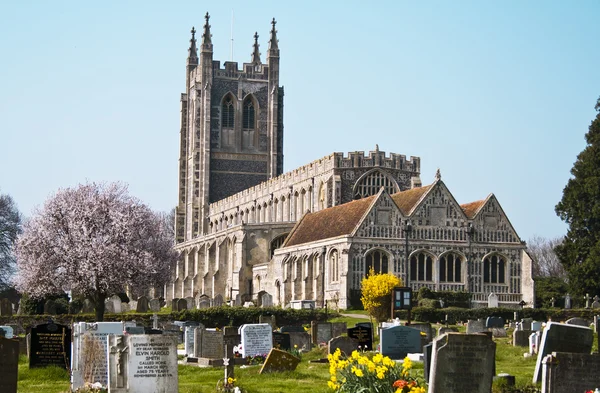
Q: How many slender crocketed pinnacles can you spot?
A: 4